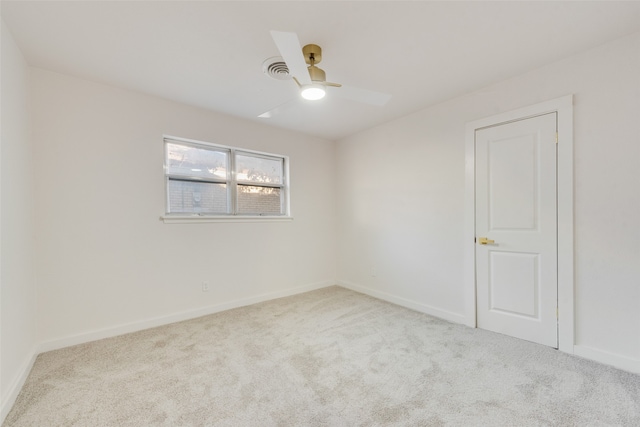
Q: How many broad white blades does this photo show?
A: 3